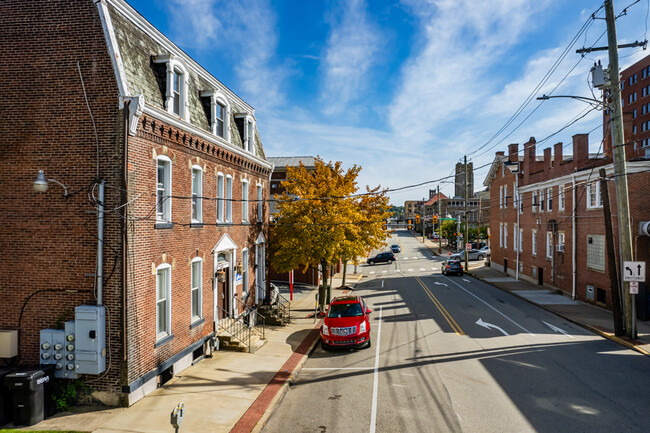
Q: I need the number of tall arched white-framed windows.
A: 12